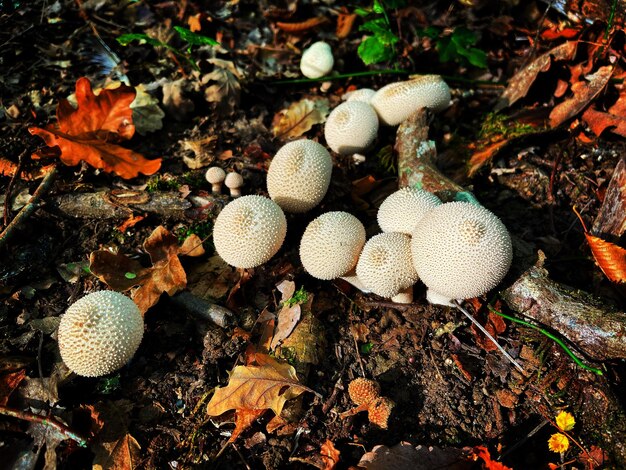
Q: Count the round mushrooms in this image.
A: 13